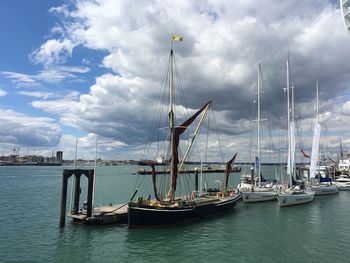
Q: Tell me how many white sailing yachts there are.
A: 3